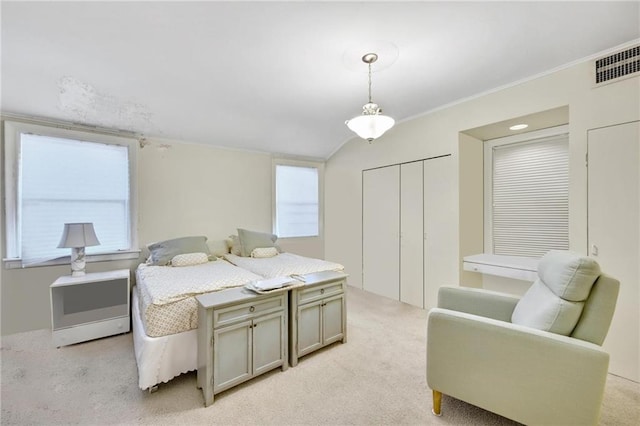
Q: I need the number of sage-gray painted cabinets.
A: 2